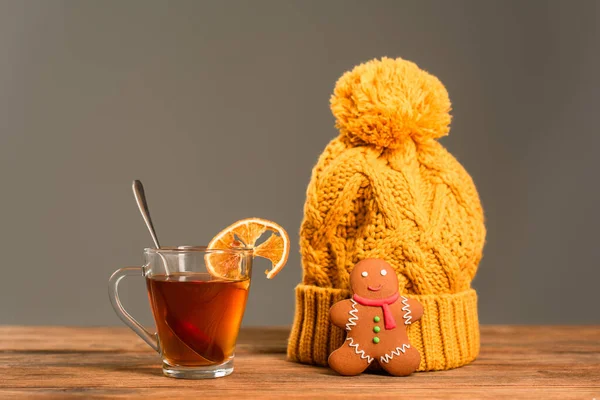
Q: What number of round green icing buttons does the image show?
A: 3